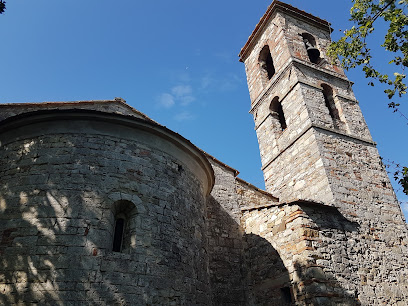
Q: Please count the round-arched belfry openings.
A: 4